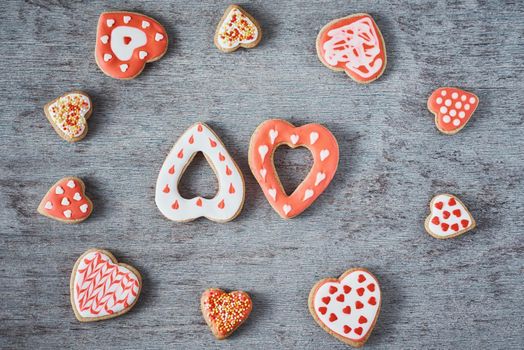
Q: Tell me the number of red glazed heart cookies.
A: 6